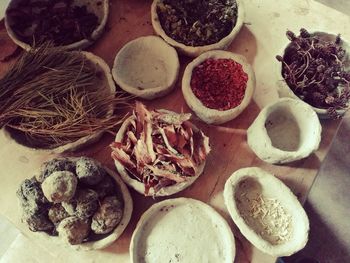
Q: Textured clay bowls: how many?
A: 11